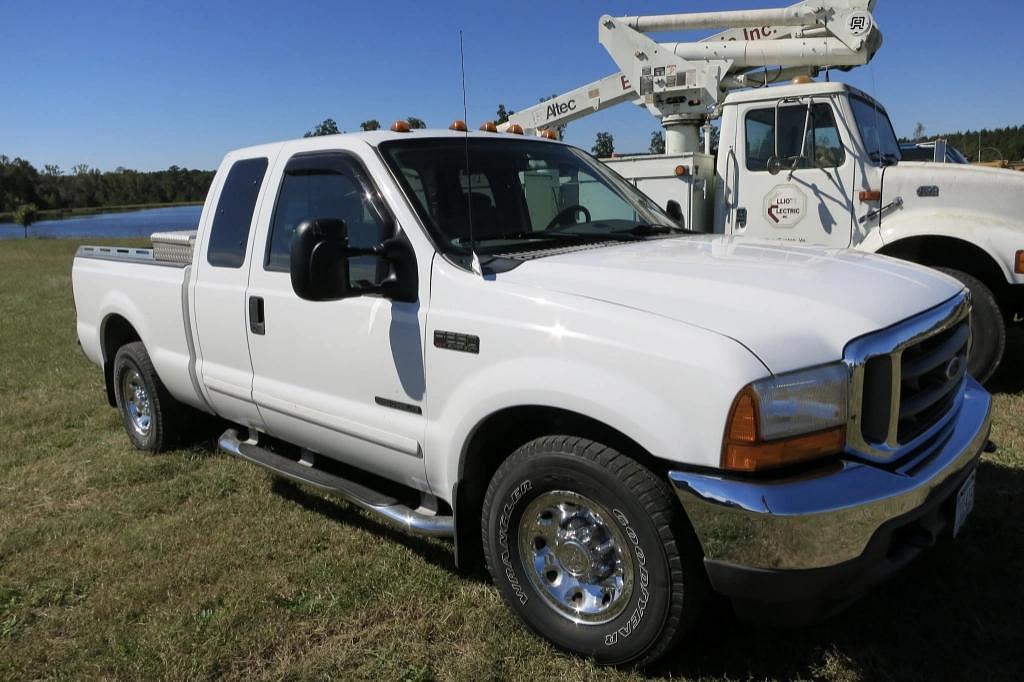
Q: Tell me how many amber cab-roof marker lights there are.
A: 5